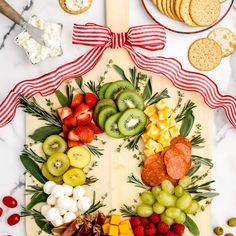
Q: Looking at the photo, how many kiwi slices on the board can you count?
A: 12